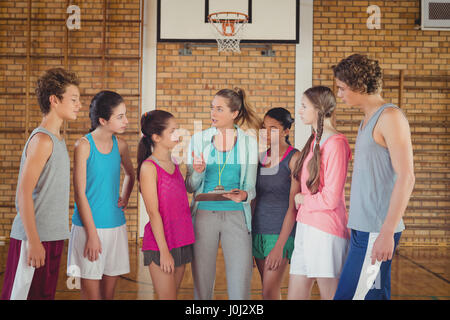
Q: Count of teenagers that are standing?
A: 6